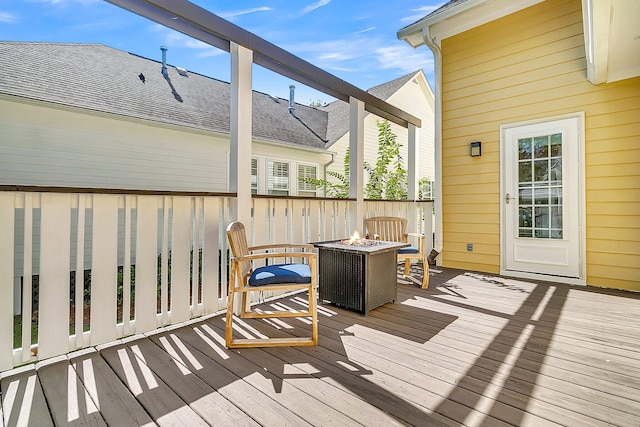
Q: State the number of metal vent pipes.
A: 2